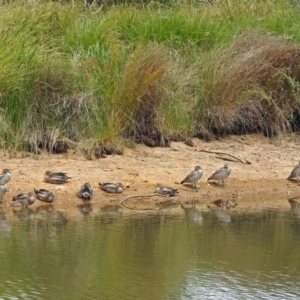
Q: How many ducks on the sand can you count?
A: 11